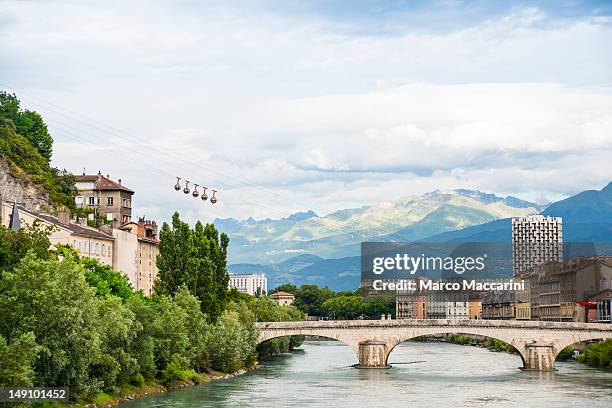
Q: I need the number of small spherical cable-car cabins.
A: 5